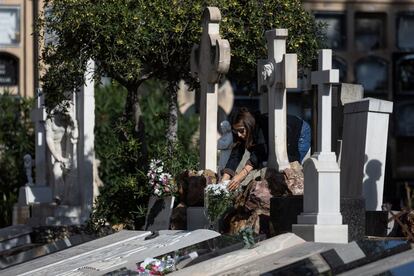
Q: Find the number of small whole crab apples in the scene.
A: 0